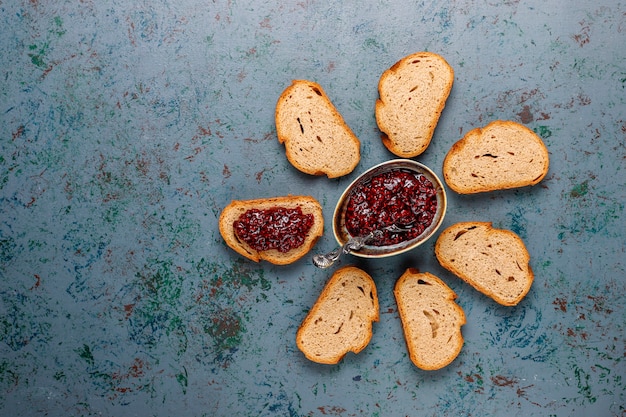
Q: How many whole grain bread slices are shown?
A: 7